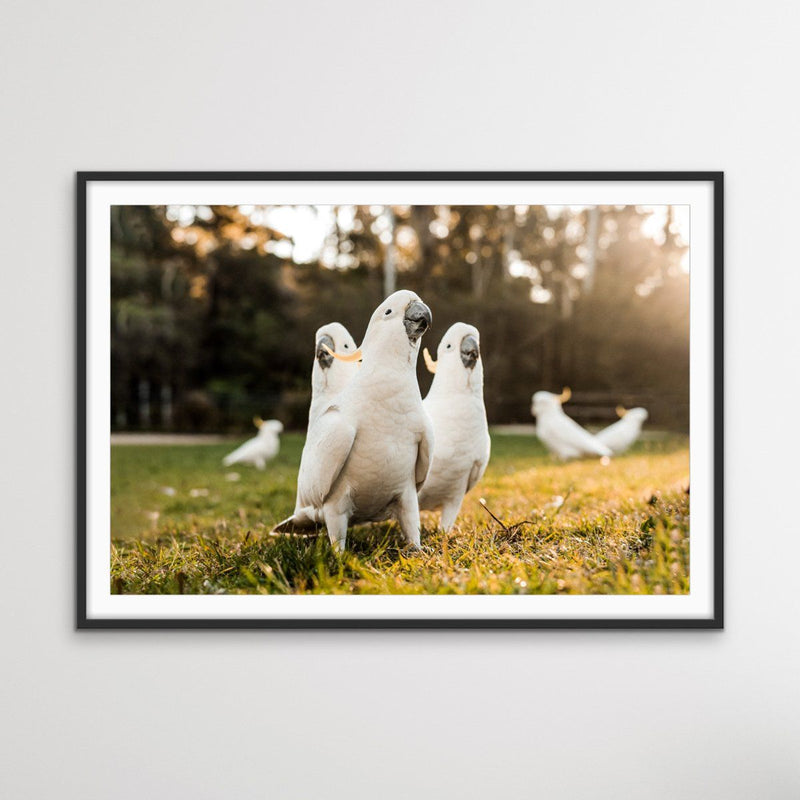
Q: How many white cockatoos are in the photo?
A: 6